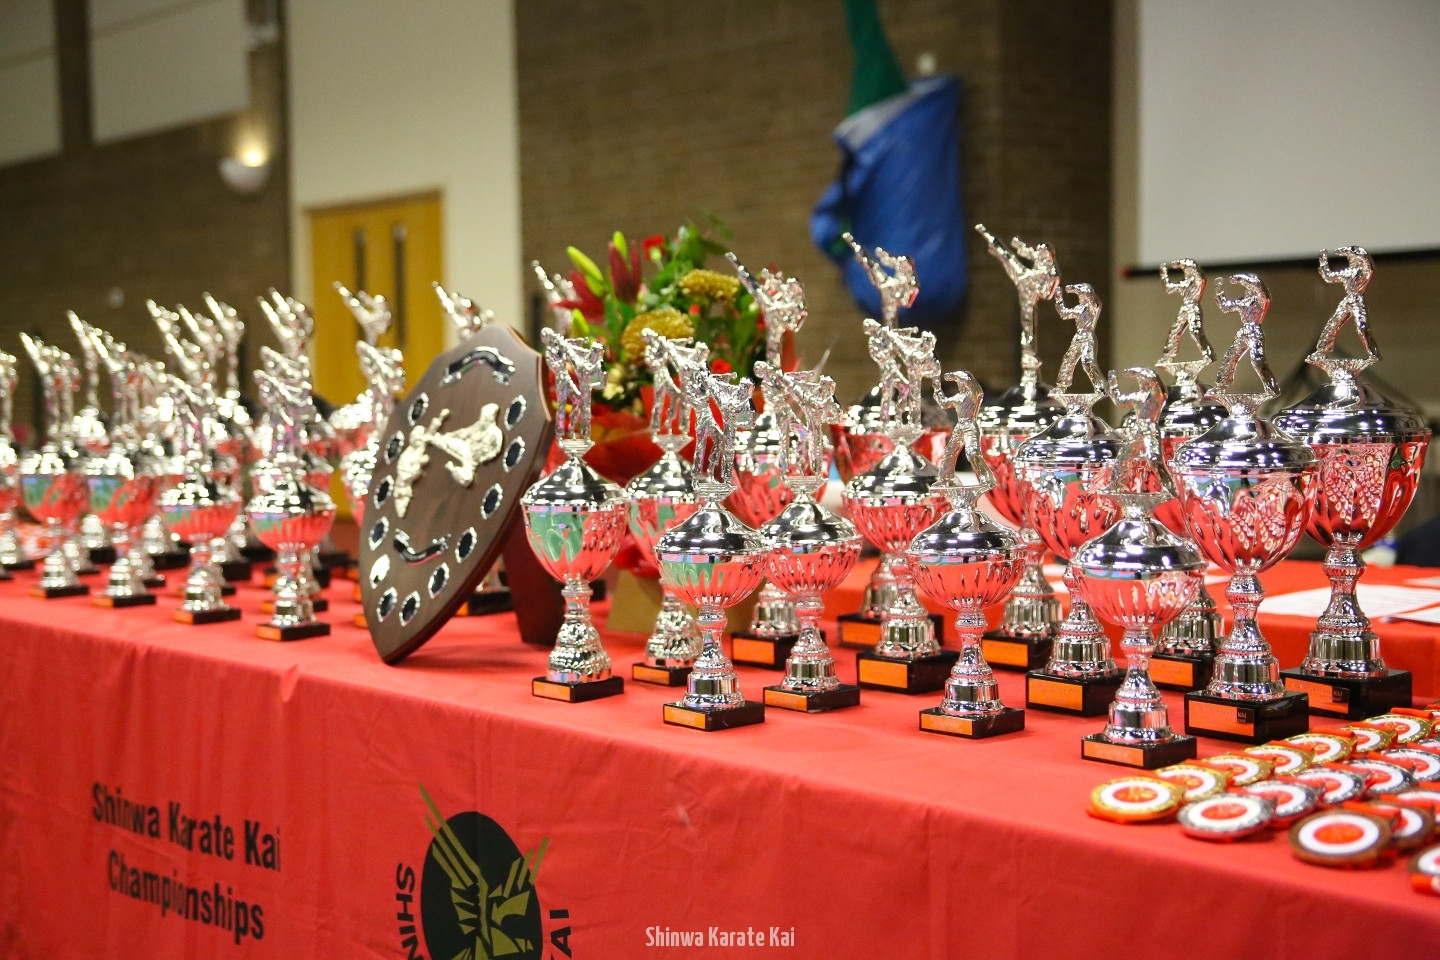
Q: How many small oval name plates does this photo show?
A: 12